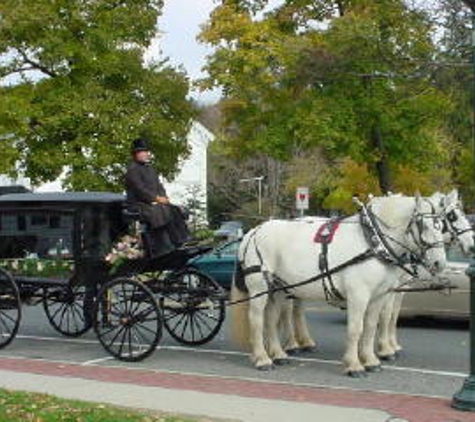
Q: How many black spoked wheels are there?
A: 4